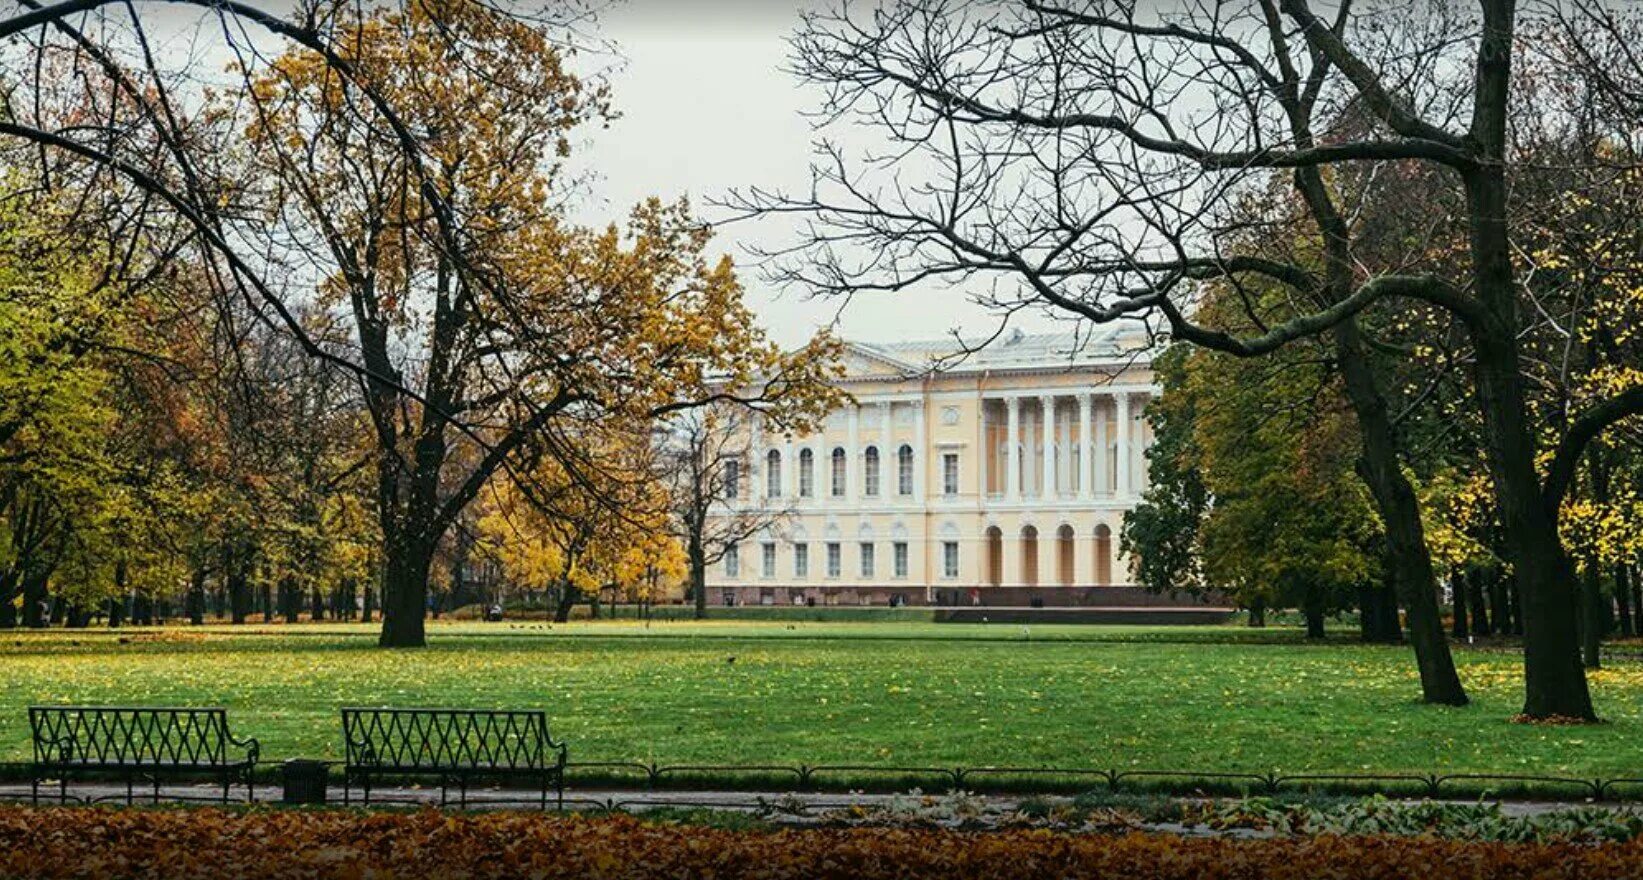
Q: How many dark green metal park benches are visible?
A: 2